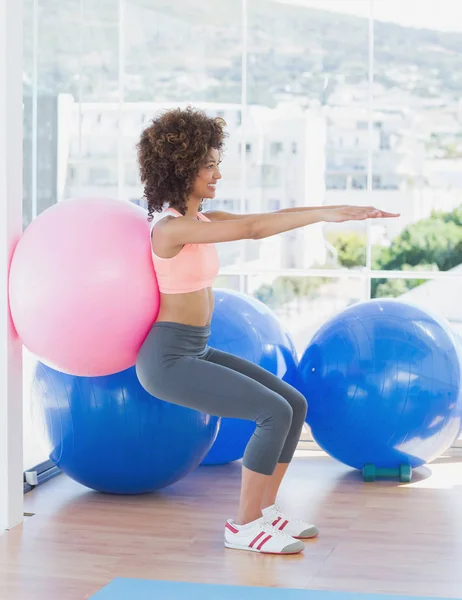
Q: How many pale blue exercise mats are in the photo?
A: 1